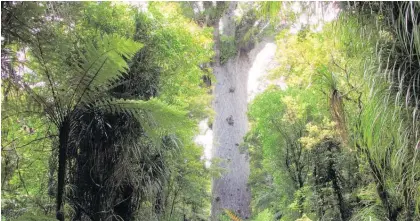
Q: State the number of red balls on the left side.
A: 0